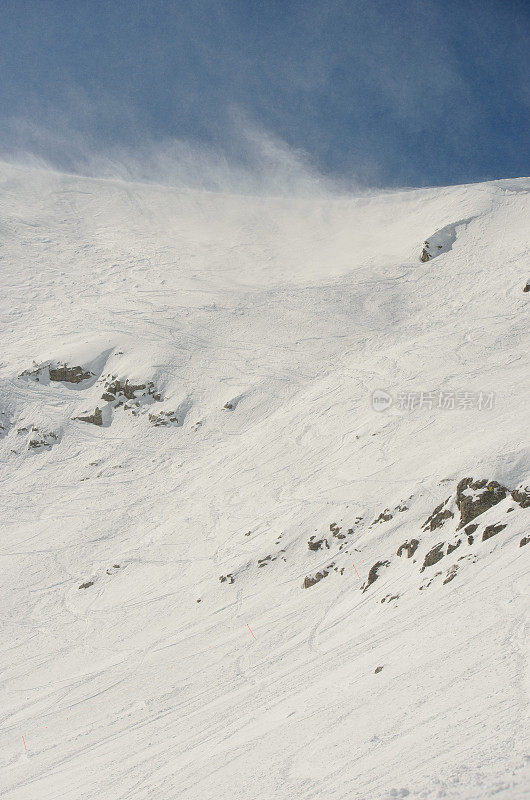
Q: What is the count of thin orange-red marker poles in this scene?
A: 3